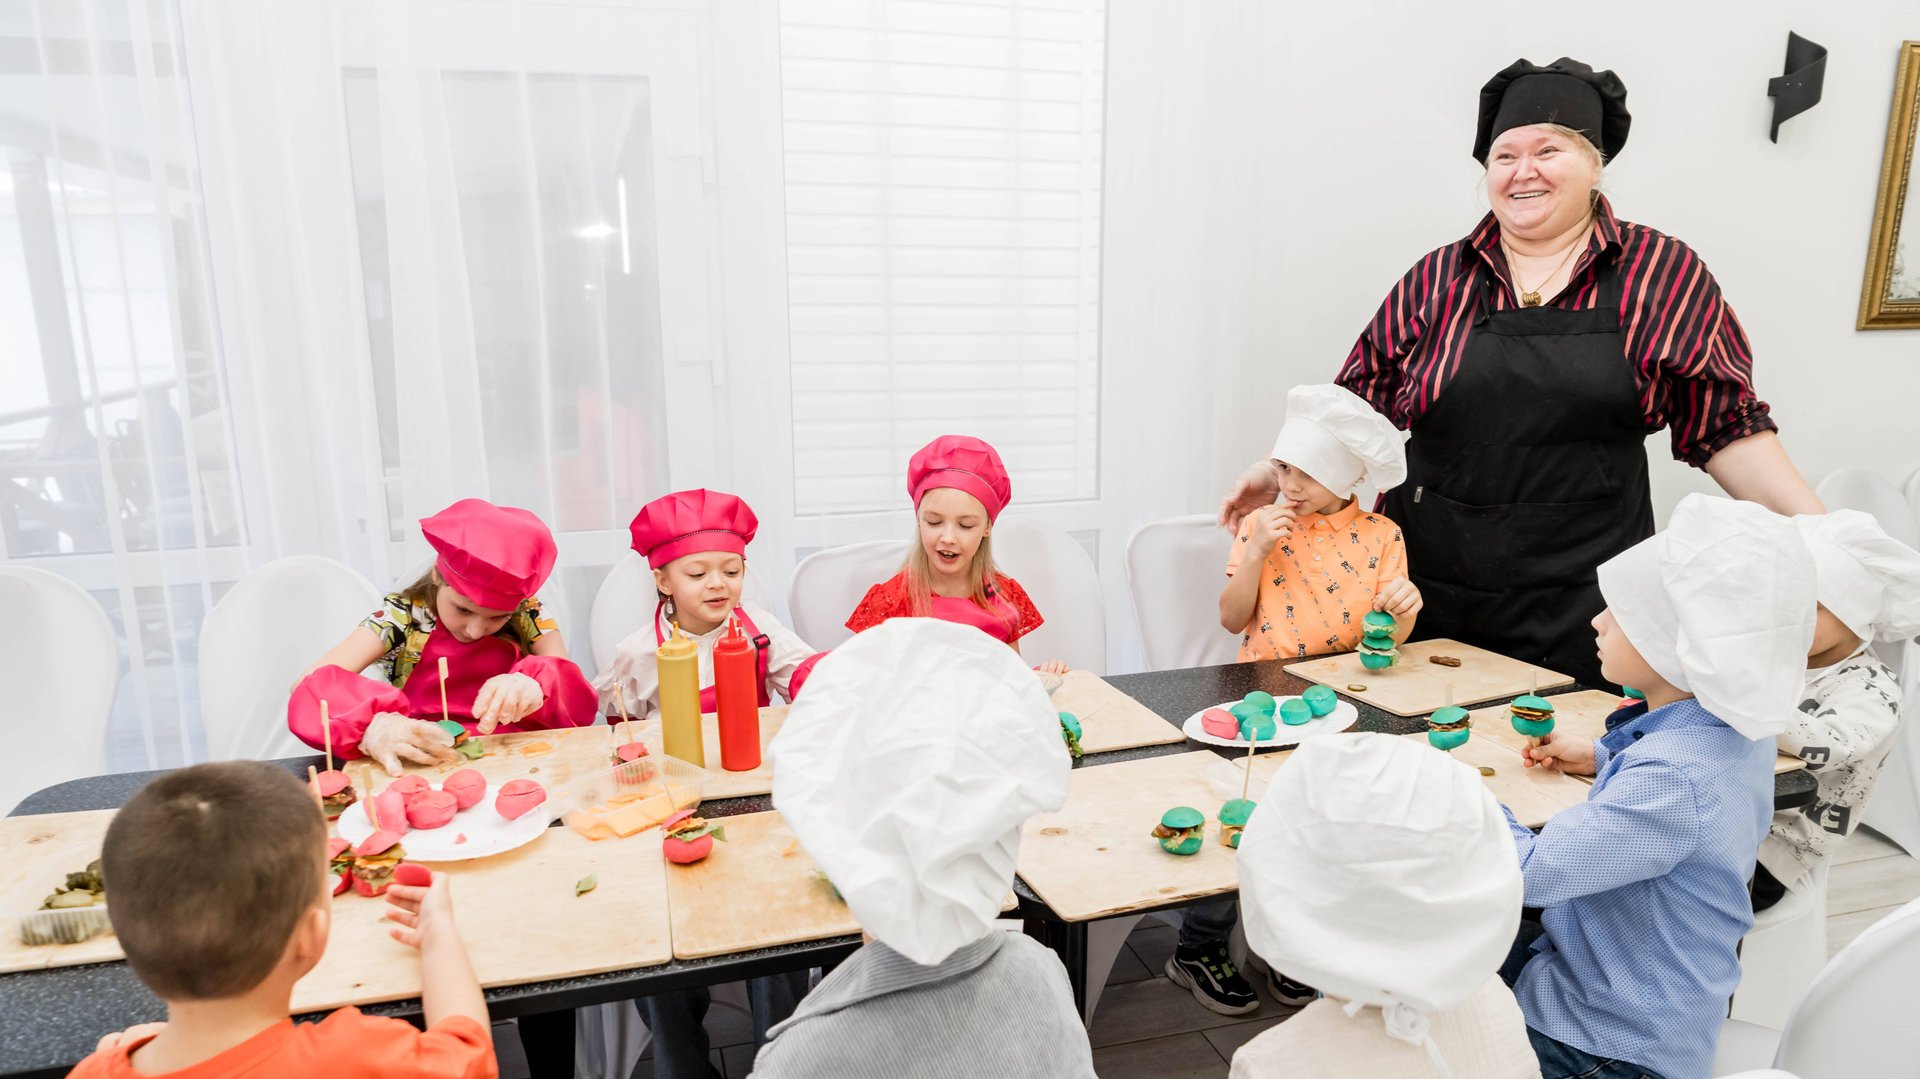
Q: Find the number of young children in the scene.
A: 9